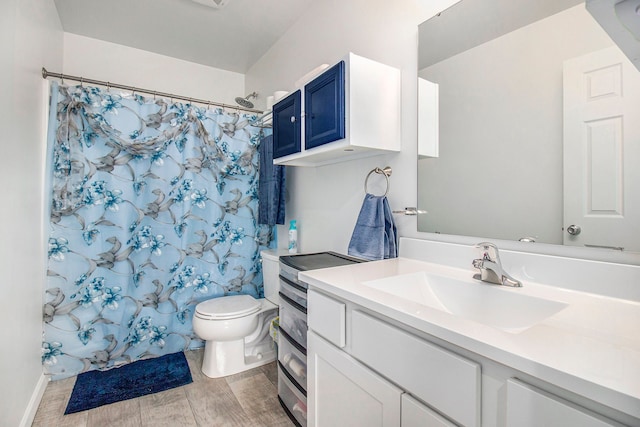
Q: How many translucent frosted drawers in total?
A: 5